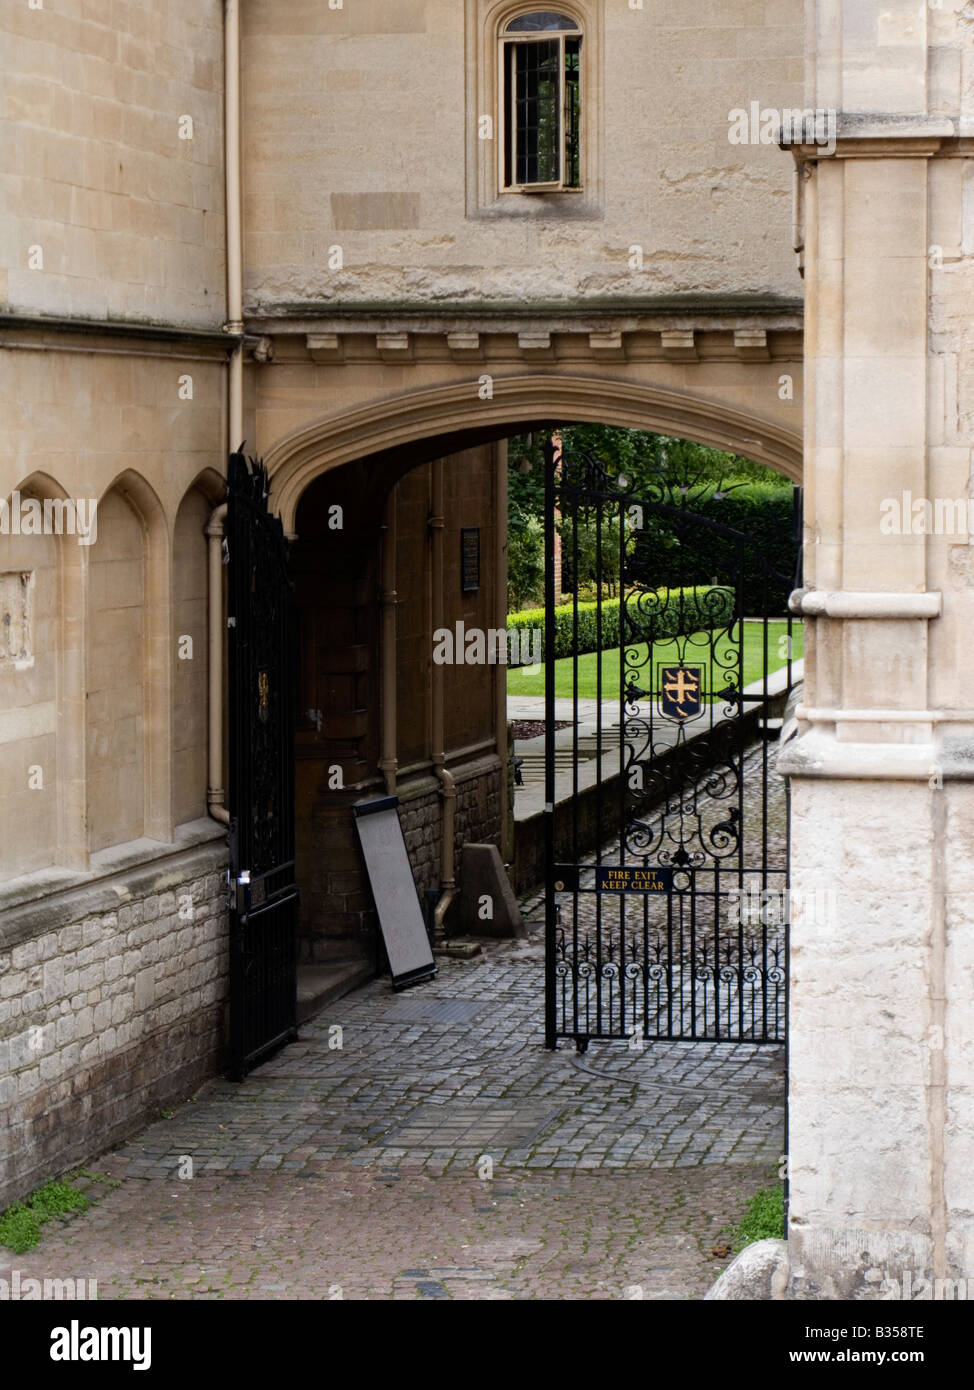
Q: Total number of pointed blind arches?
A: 3